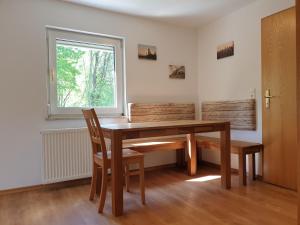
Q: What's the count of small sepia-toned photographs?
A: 3